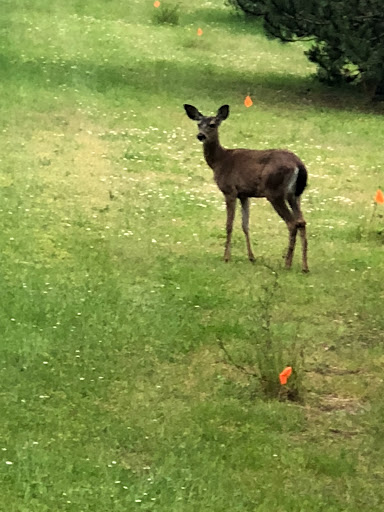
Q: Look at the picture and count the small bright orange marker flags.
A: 5